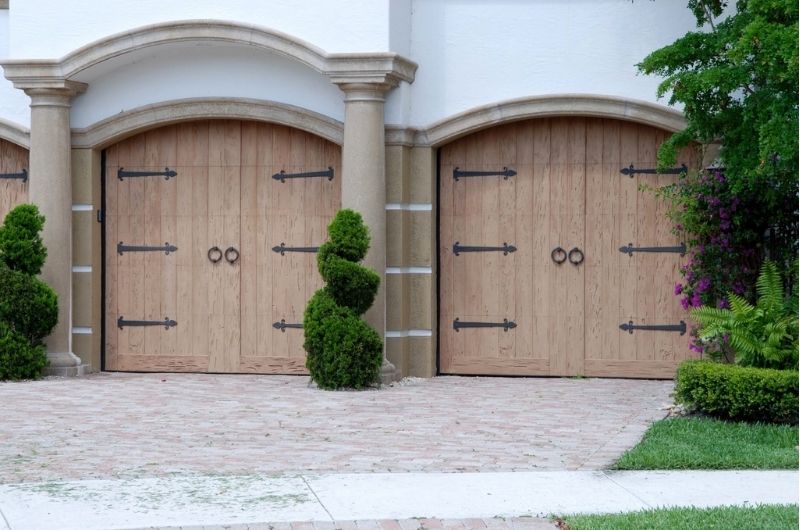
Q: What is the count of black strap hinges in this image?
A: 13